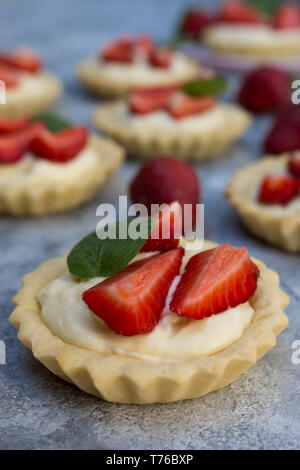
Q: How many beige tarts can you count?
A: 7